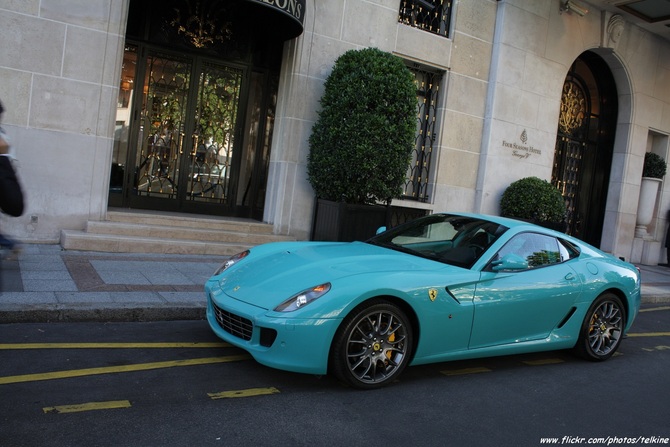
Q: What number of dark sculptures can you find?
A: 0